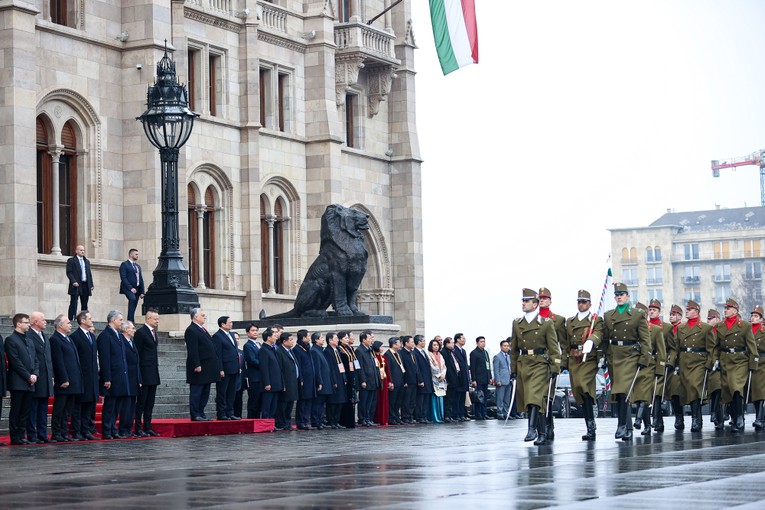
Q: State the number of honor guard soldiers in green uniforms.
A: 11